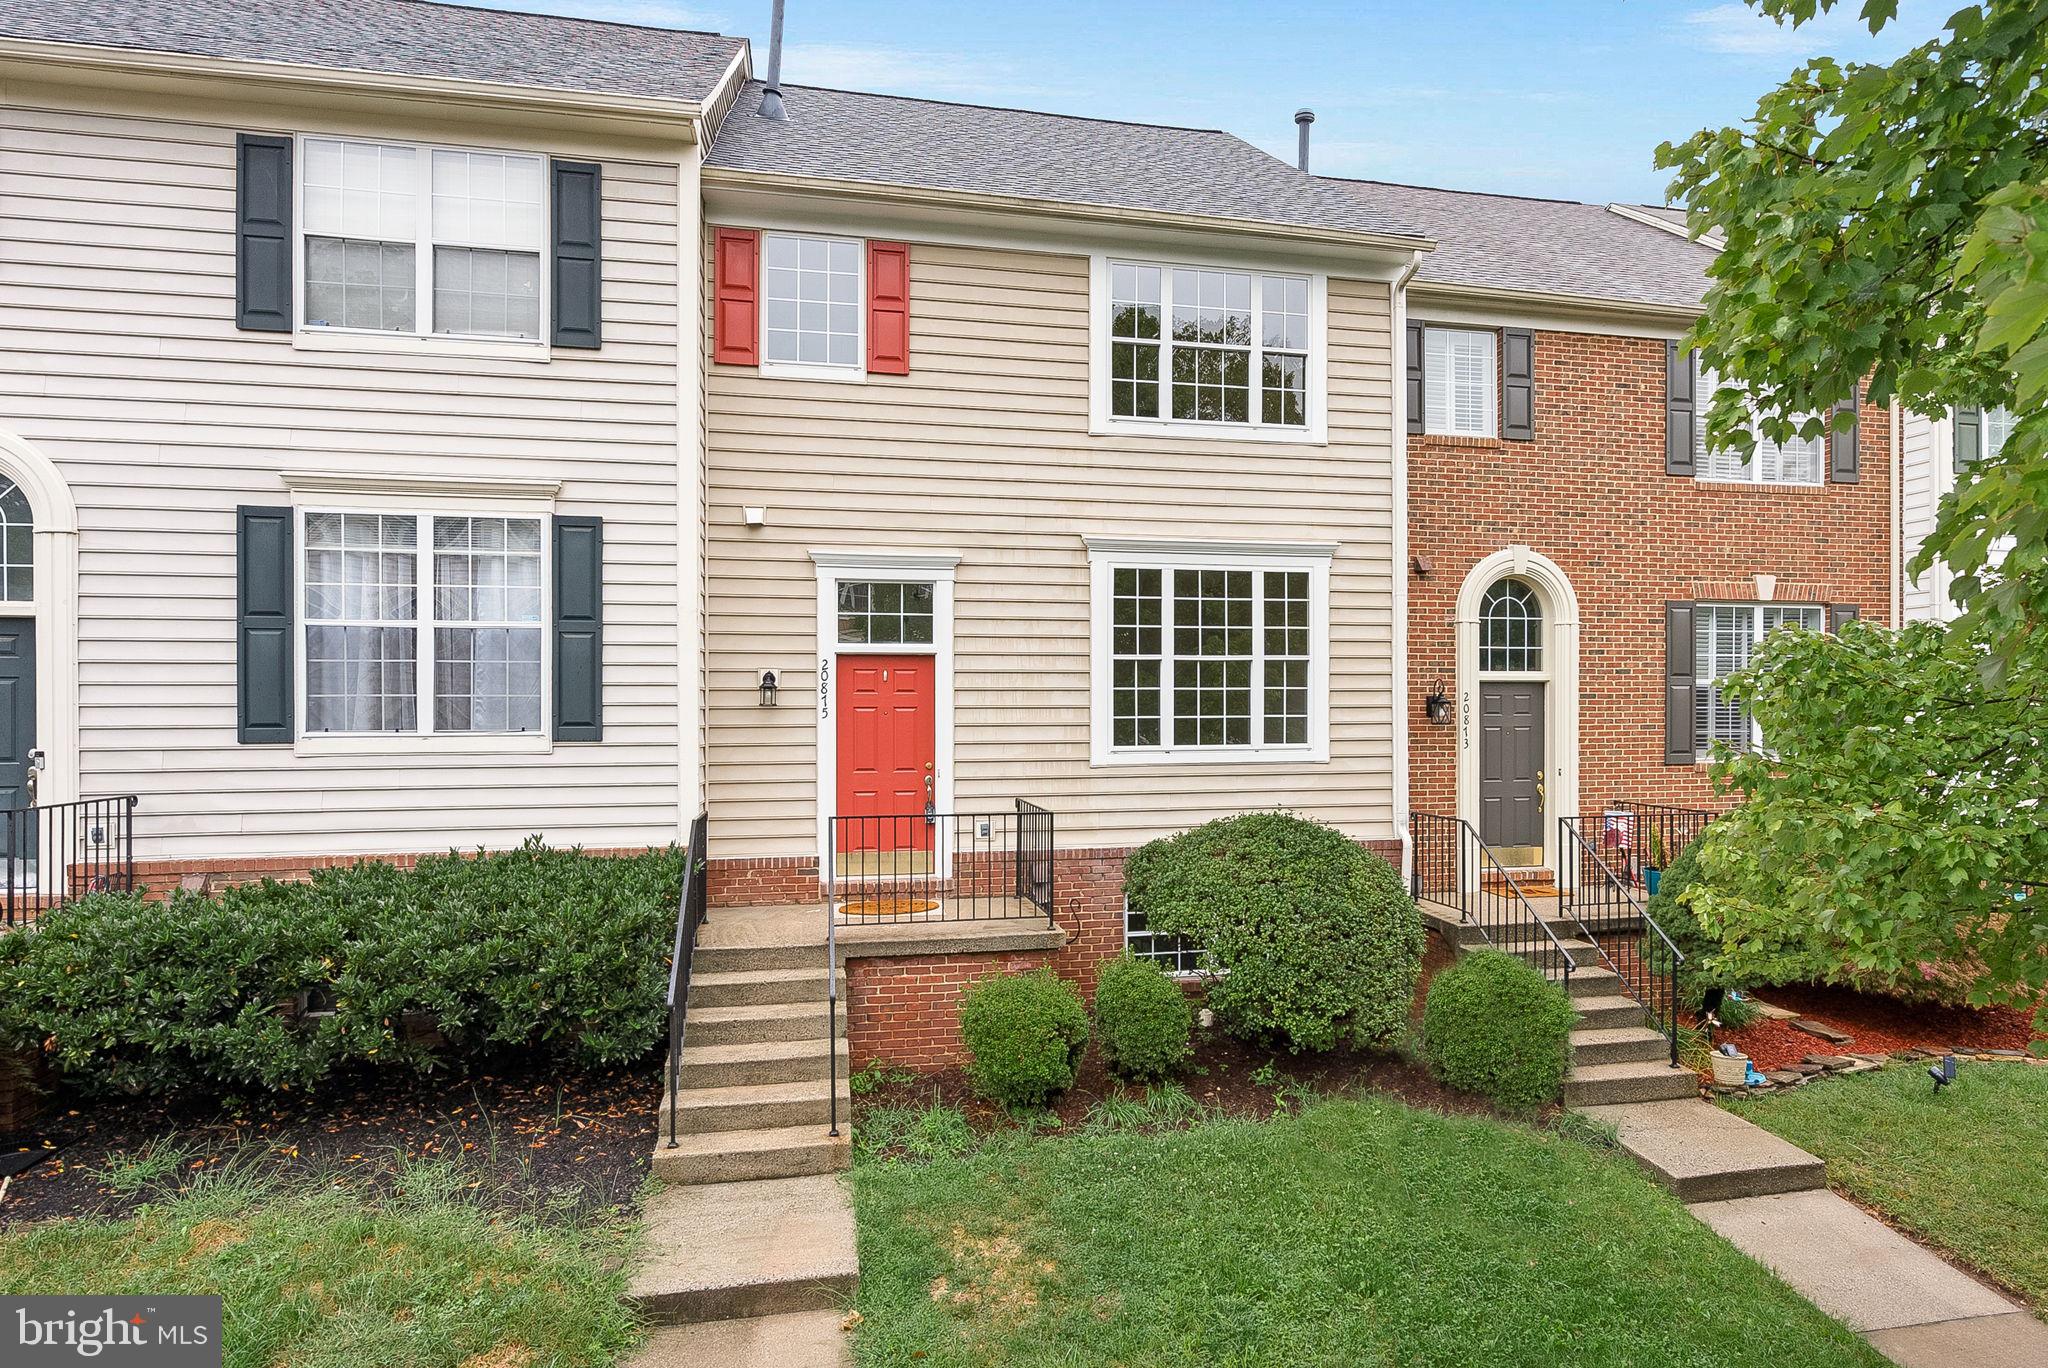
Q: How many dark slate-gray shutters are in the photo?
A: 4